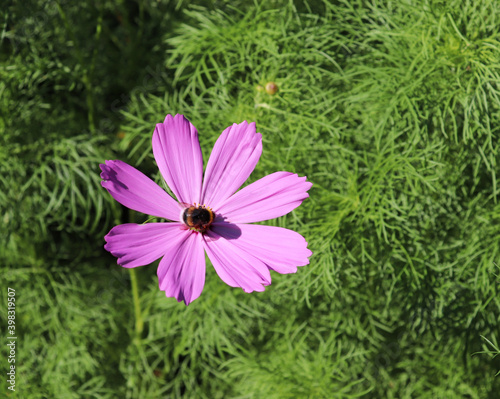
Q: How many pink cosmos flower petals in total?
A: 8